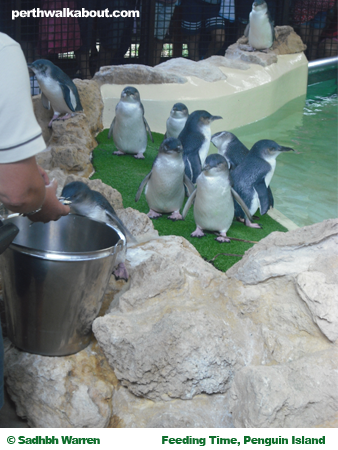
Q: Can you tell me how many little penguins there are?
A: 10